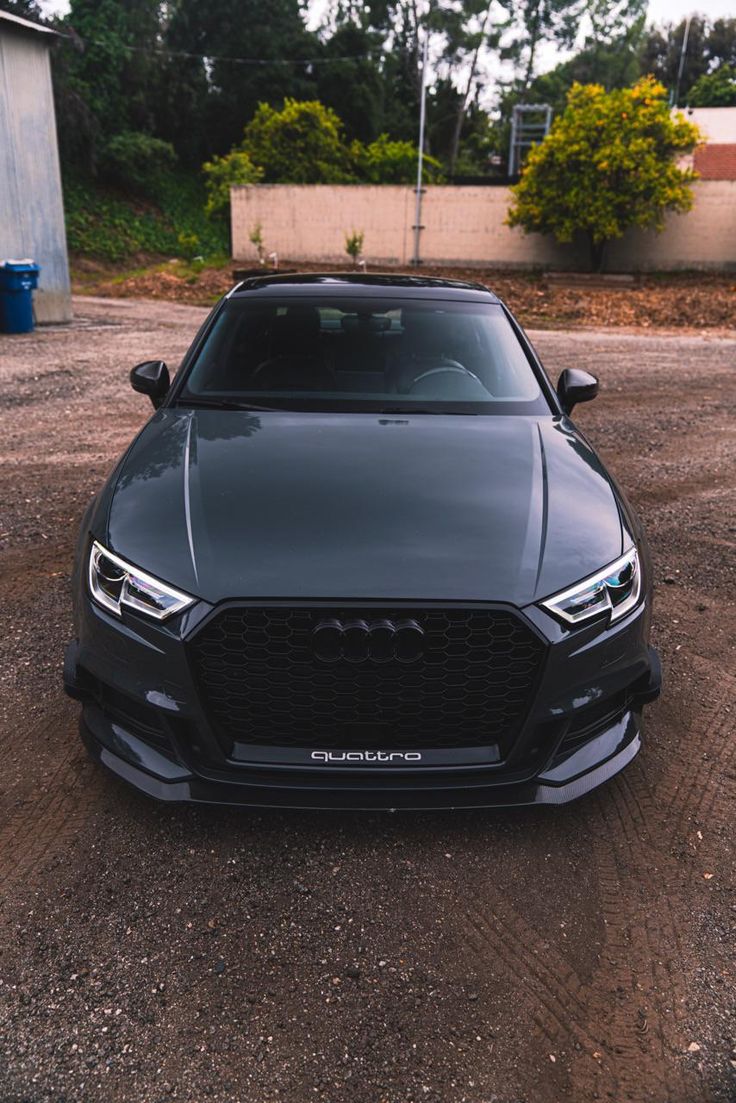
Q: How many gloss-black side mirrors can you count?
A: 2